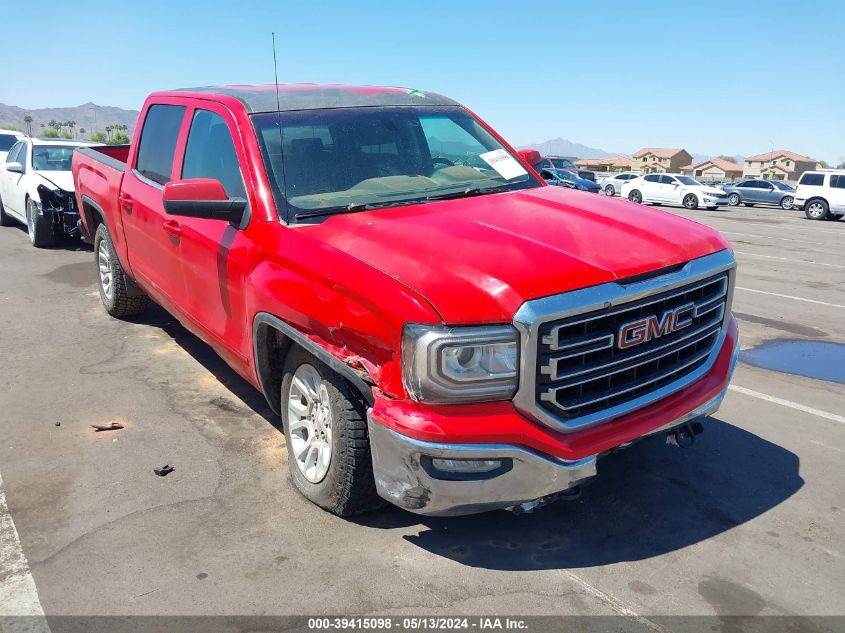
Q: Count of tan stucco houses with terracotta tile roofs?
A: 4